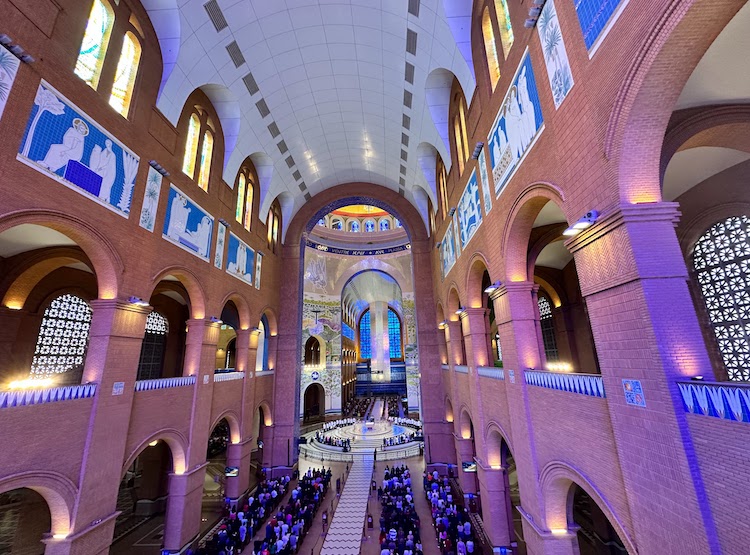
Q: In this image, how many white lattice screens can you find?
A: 4